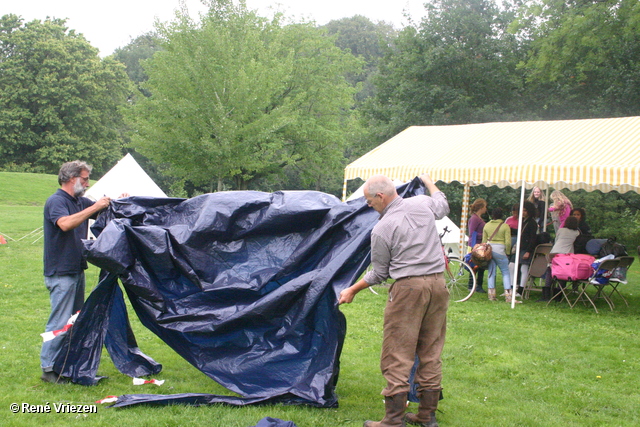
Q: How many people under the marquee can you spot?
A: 8